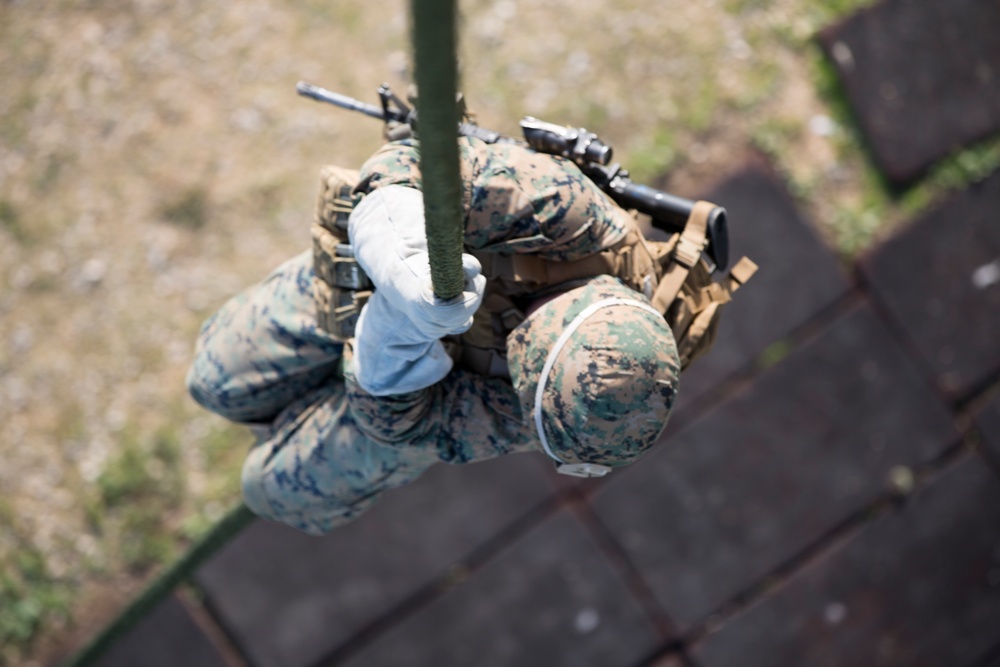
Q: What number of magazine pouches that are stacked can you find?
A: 3